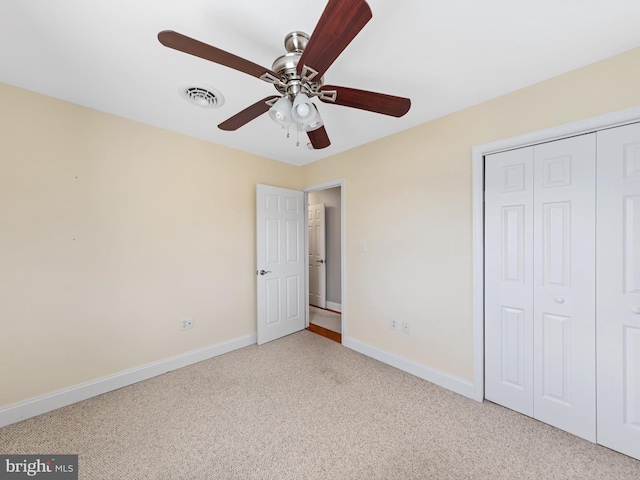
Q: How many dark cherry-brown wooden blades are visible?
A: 5